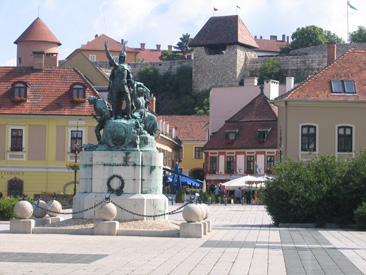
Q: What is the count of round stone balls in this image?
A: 7